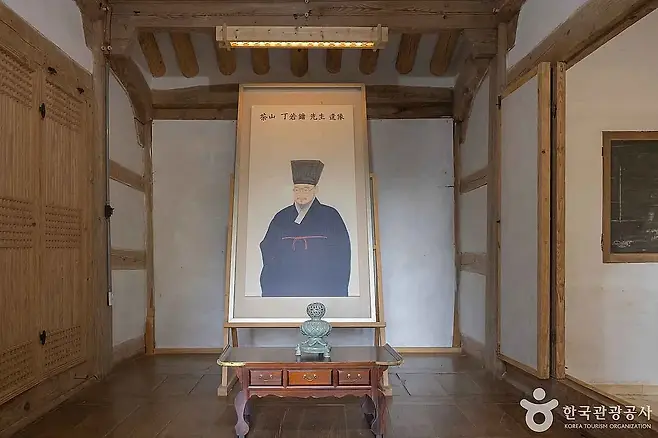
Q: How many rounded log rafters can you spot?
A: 9